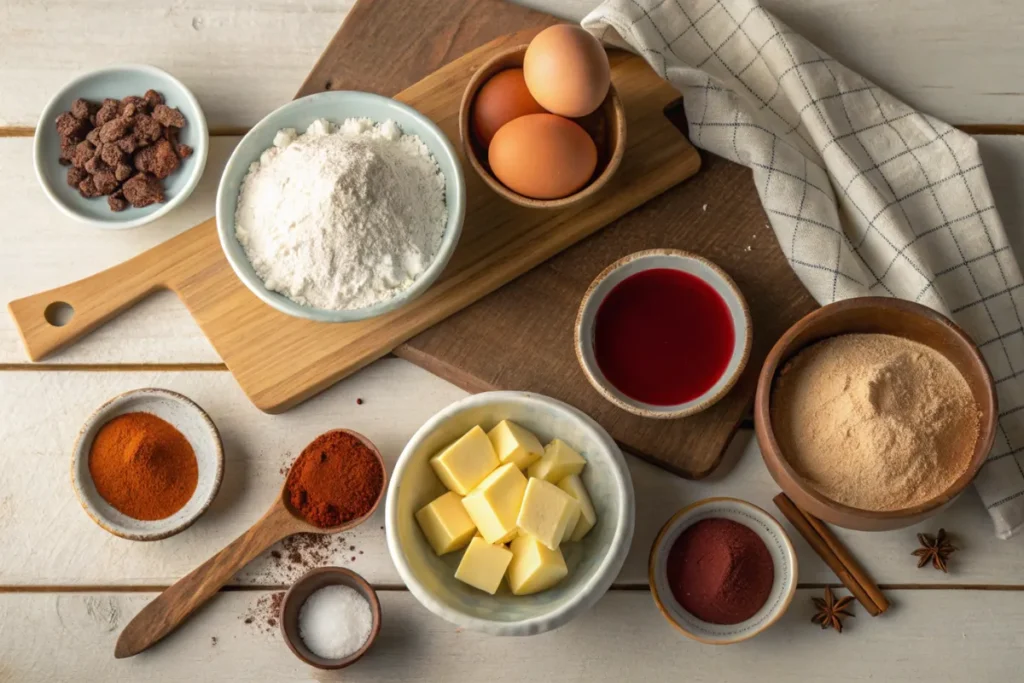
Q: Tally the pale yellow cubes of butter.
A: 9